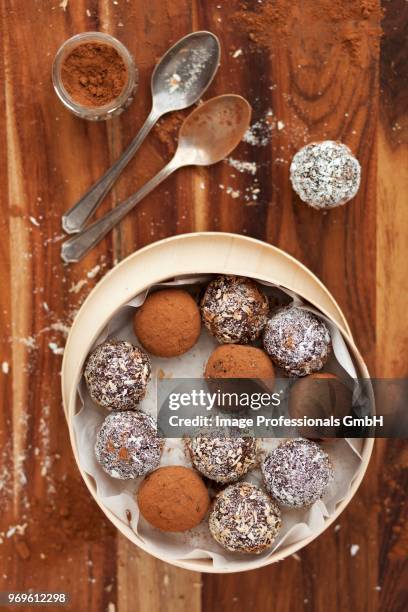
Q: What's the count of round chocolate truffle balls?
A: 12